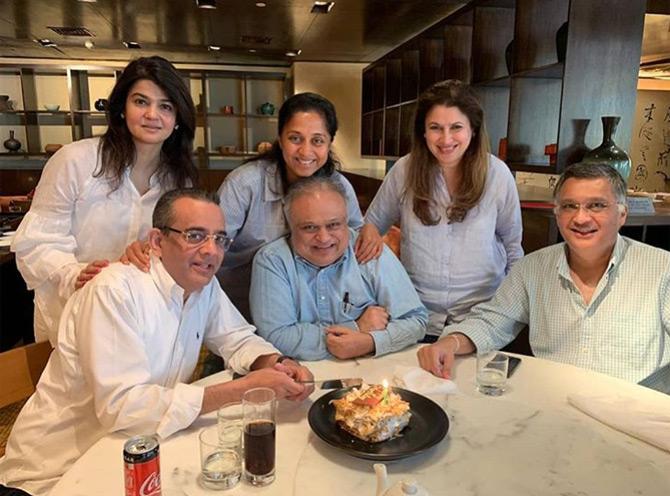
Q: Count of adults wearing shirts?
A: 6